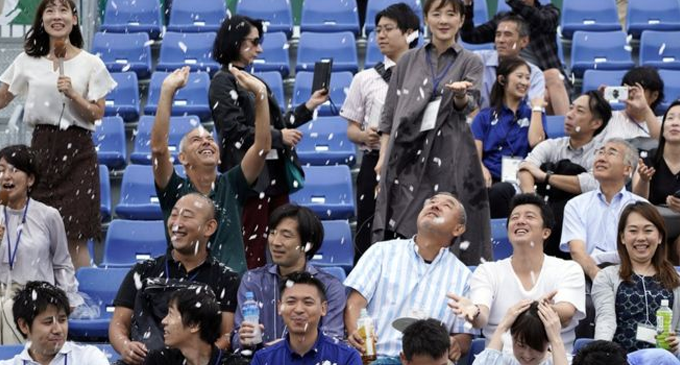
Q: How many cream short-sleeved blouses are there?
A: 1